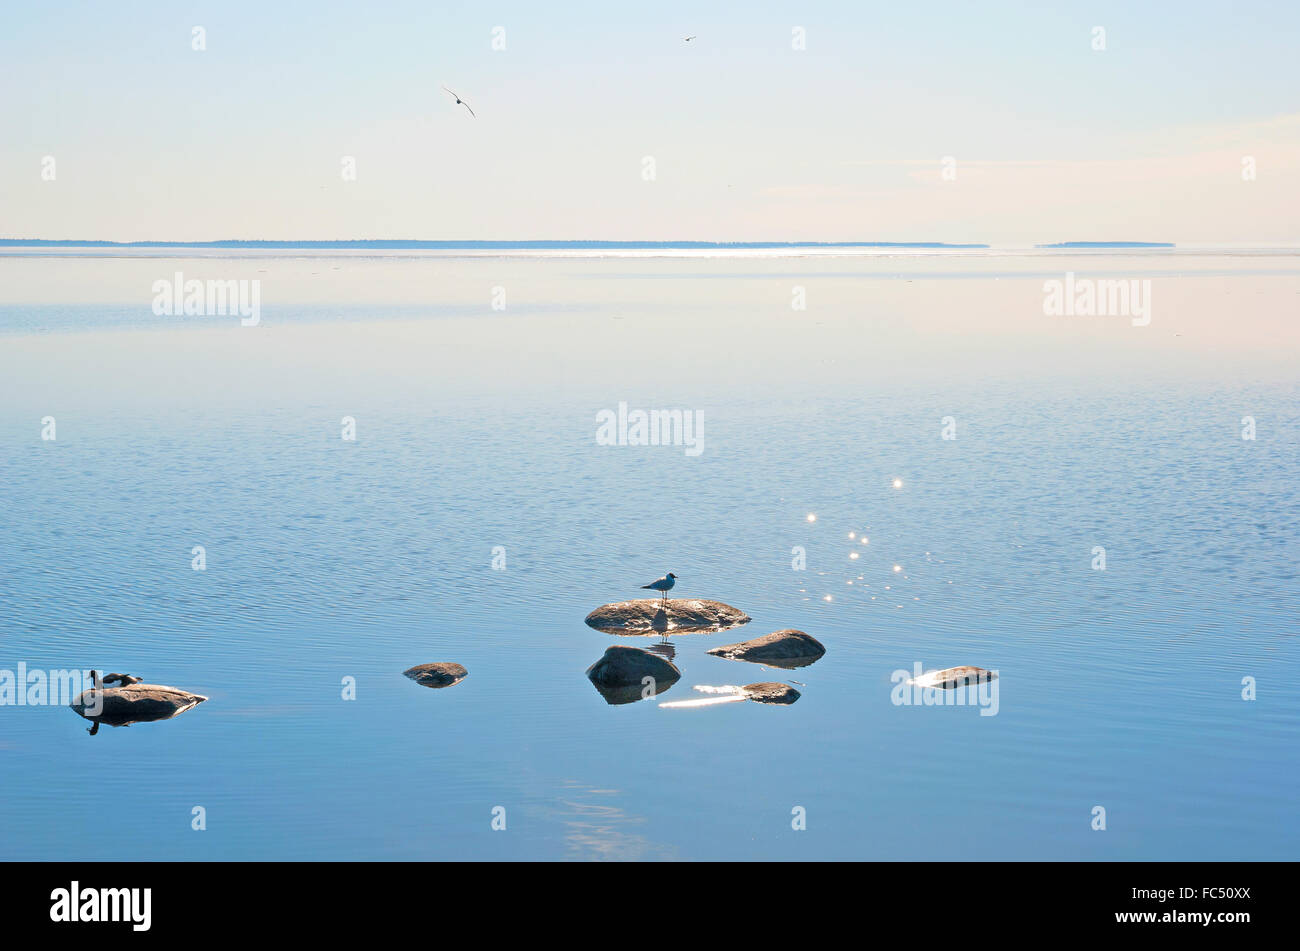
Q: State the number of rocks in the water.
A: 7